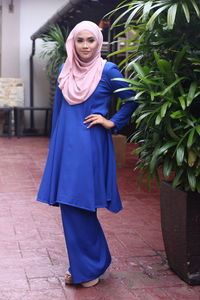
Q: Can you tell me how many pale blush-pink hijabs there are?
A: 1